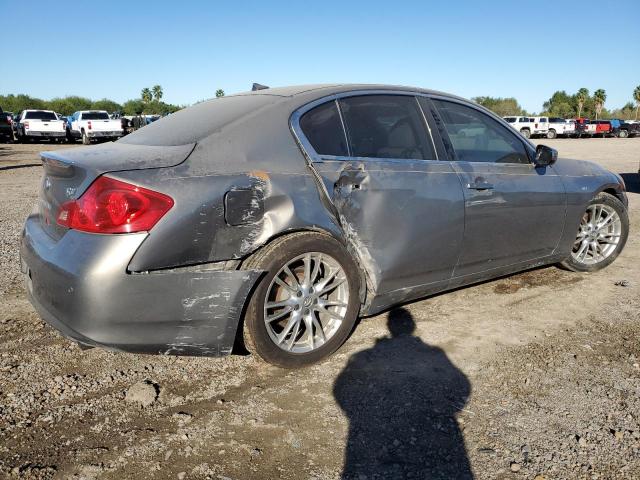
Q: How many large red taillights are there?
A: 1